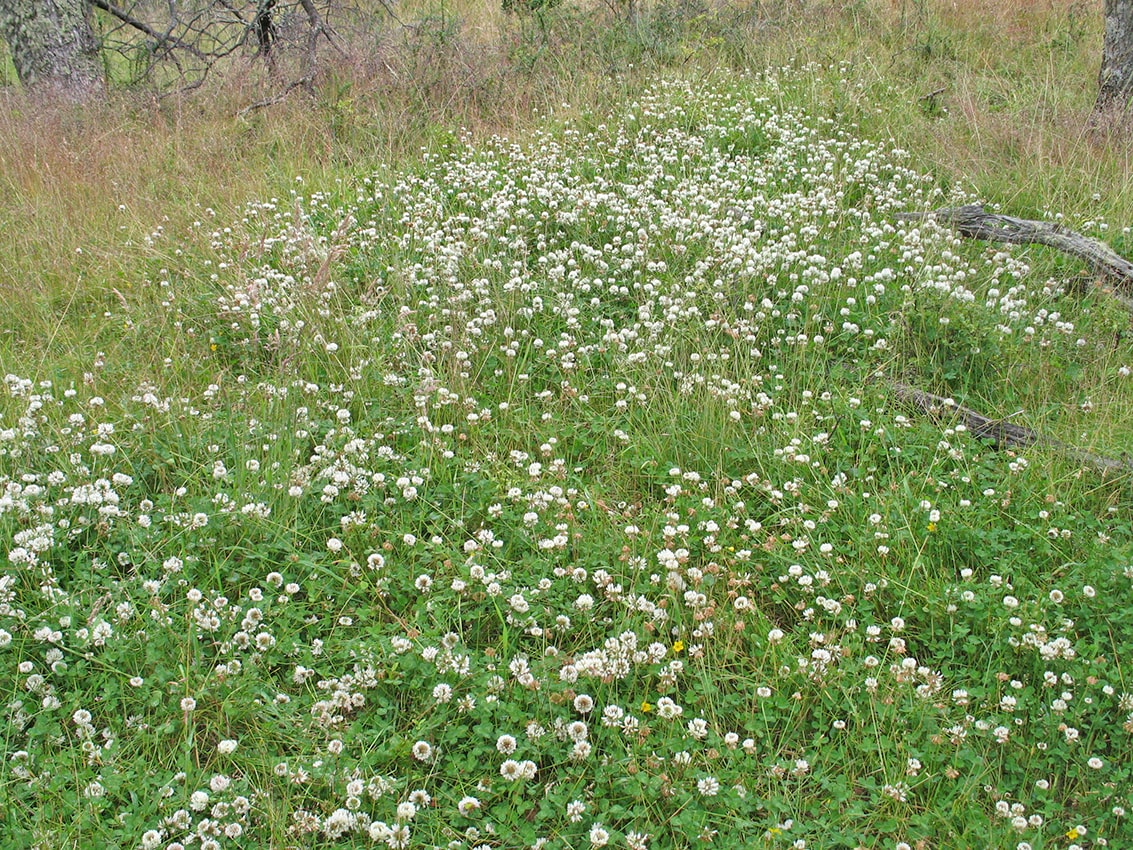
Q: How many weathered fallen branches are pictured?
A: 2